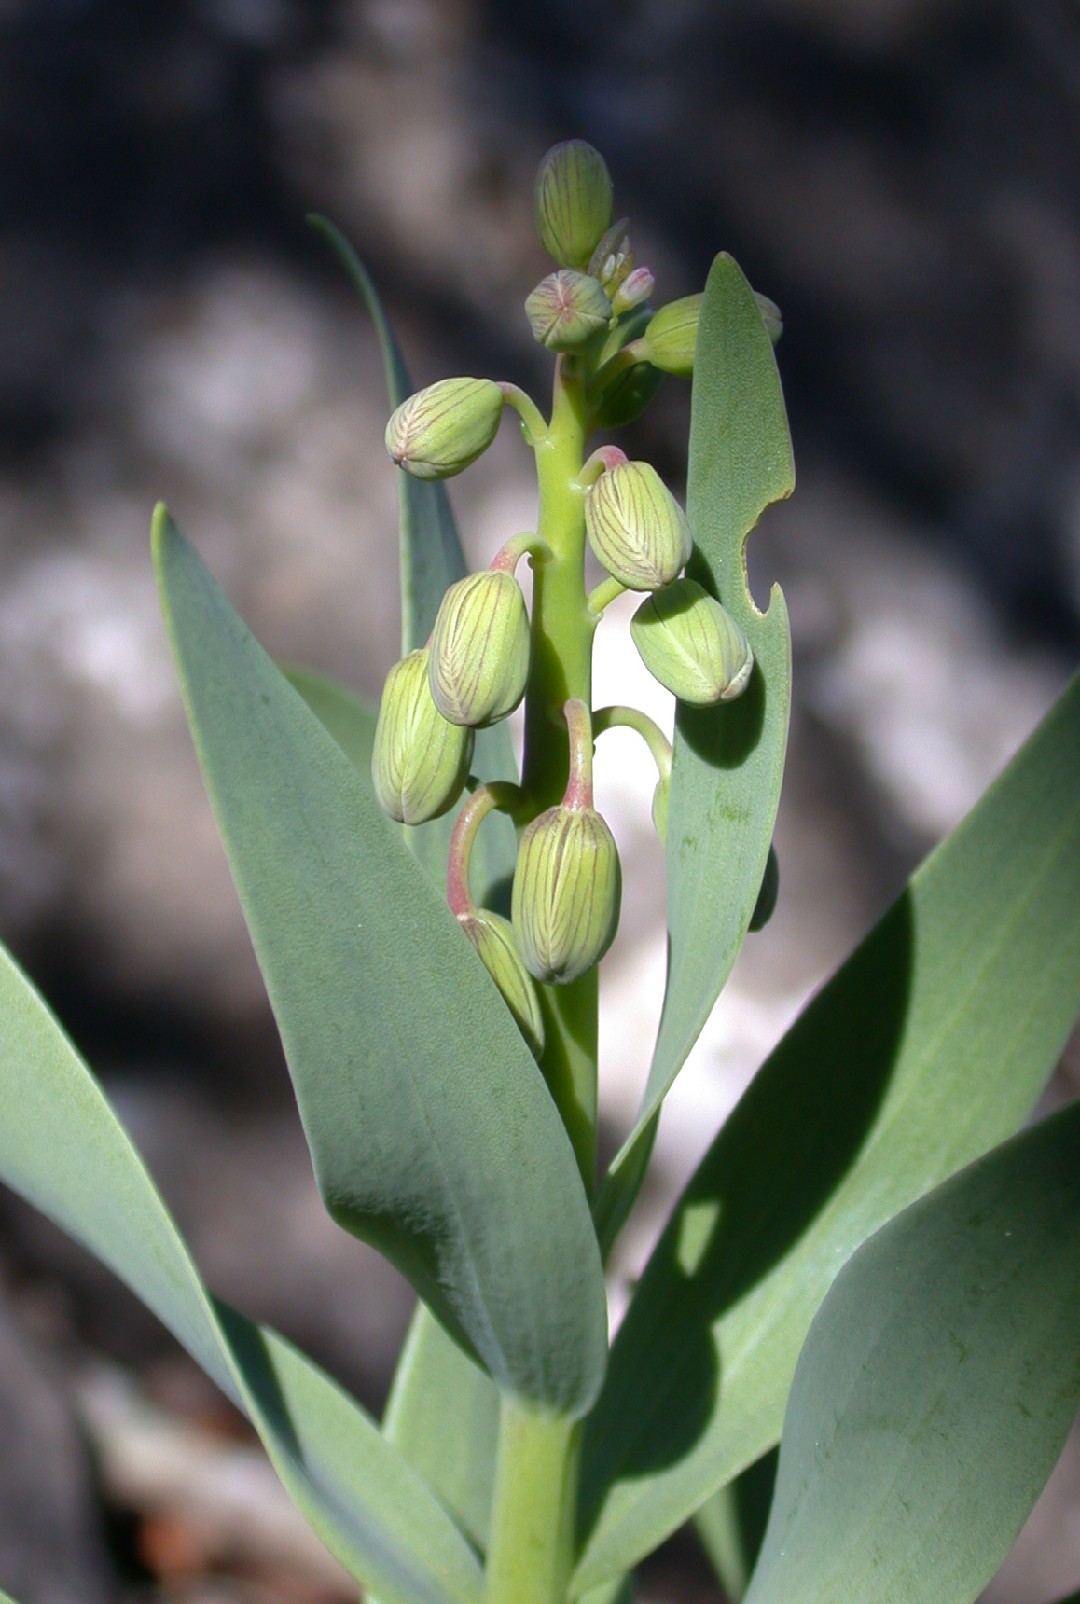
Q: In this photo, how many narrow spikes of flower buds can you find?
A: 1